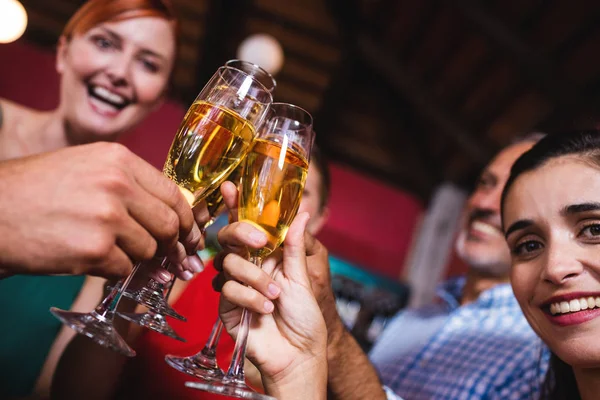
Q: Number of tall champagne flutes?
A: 5